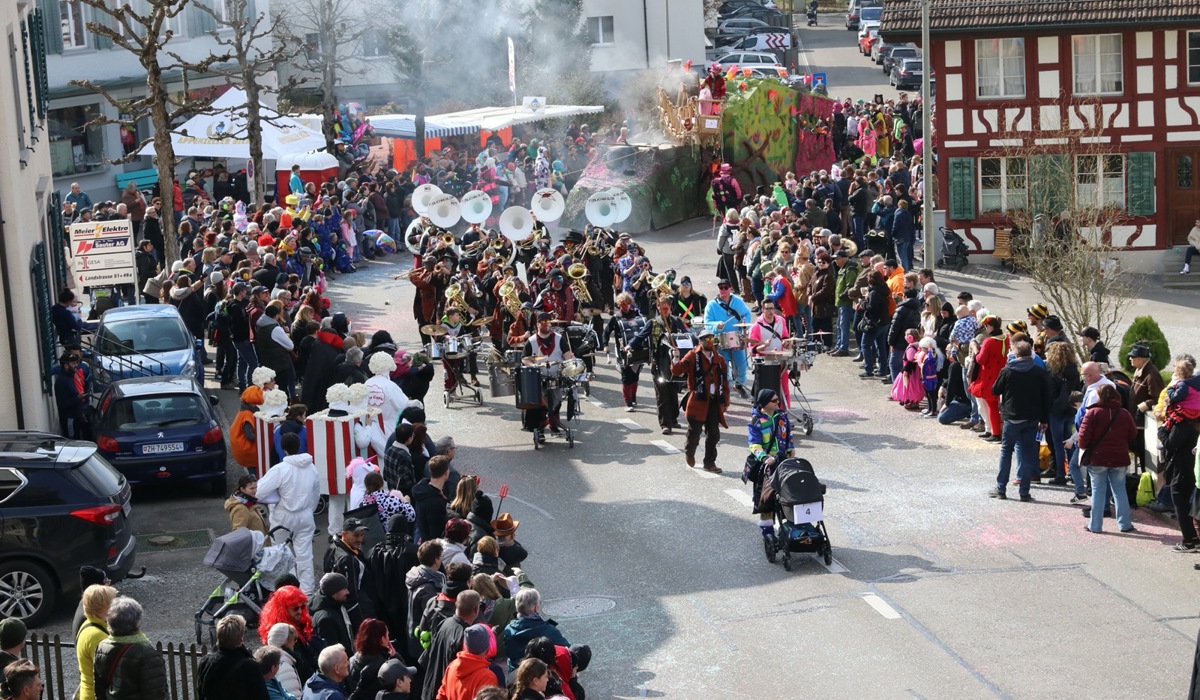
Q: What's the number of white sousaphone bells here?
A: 7